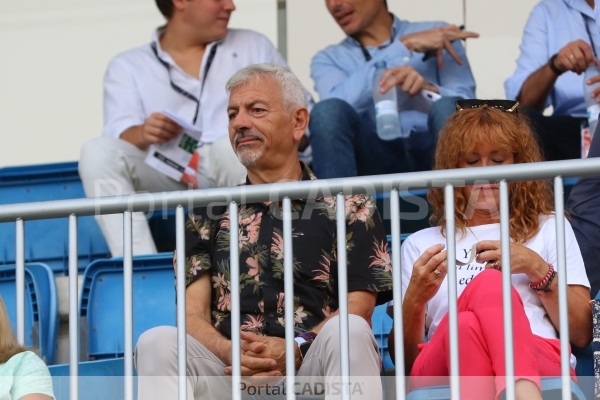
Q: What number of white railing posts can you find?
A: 11